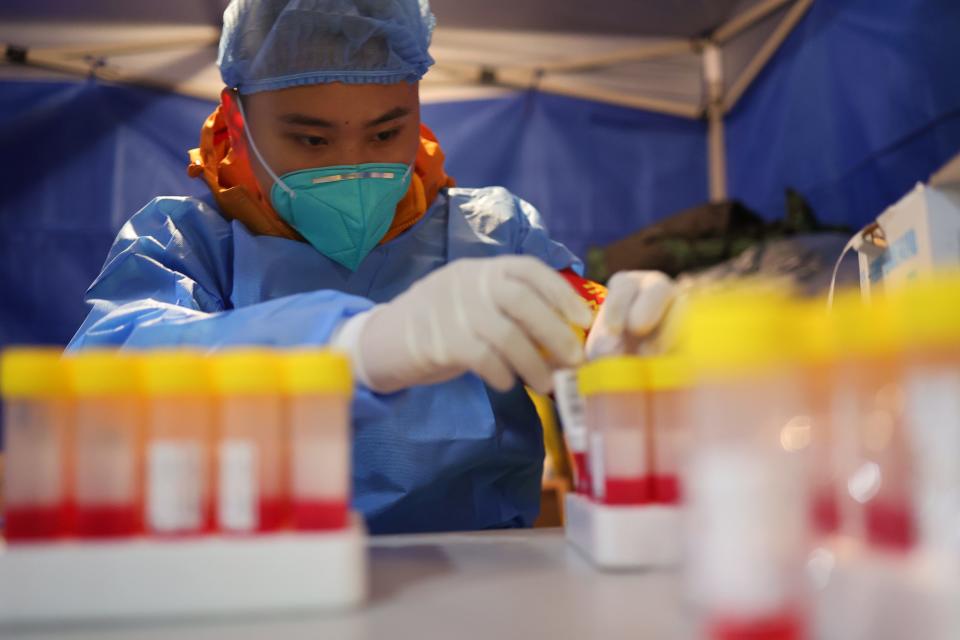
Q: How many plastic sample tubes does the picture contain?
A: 12